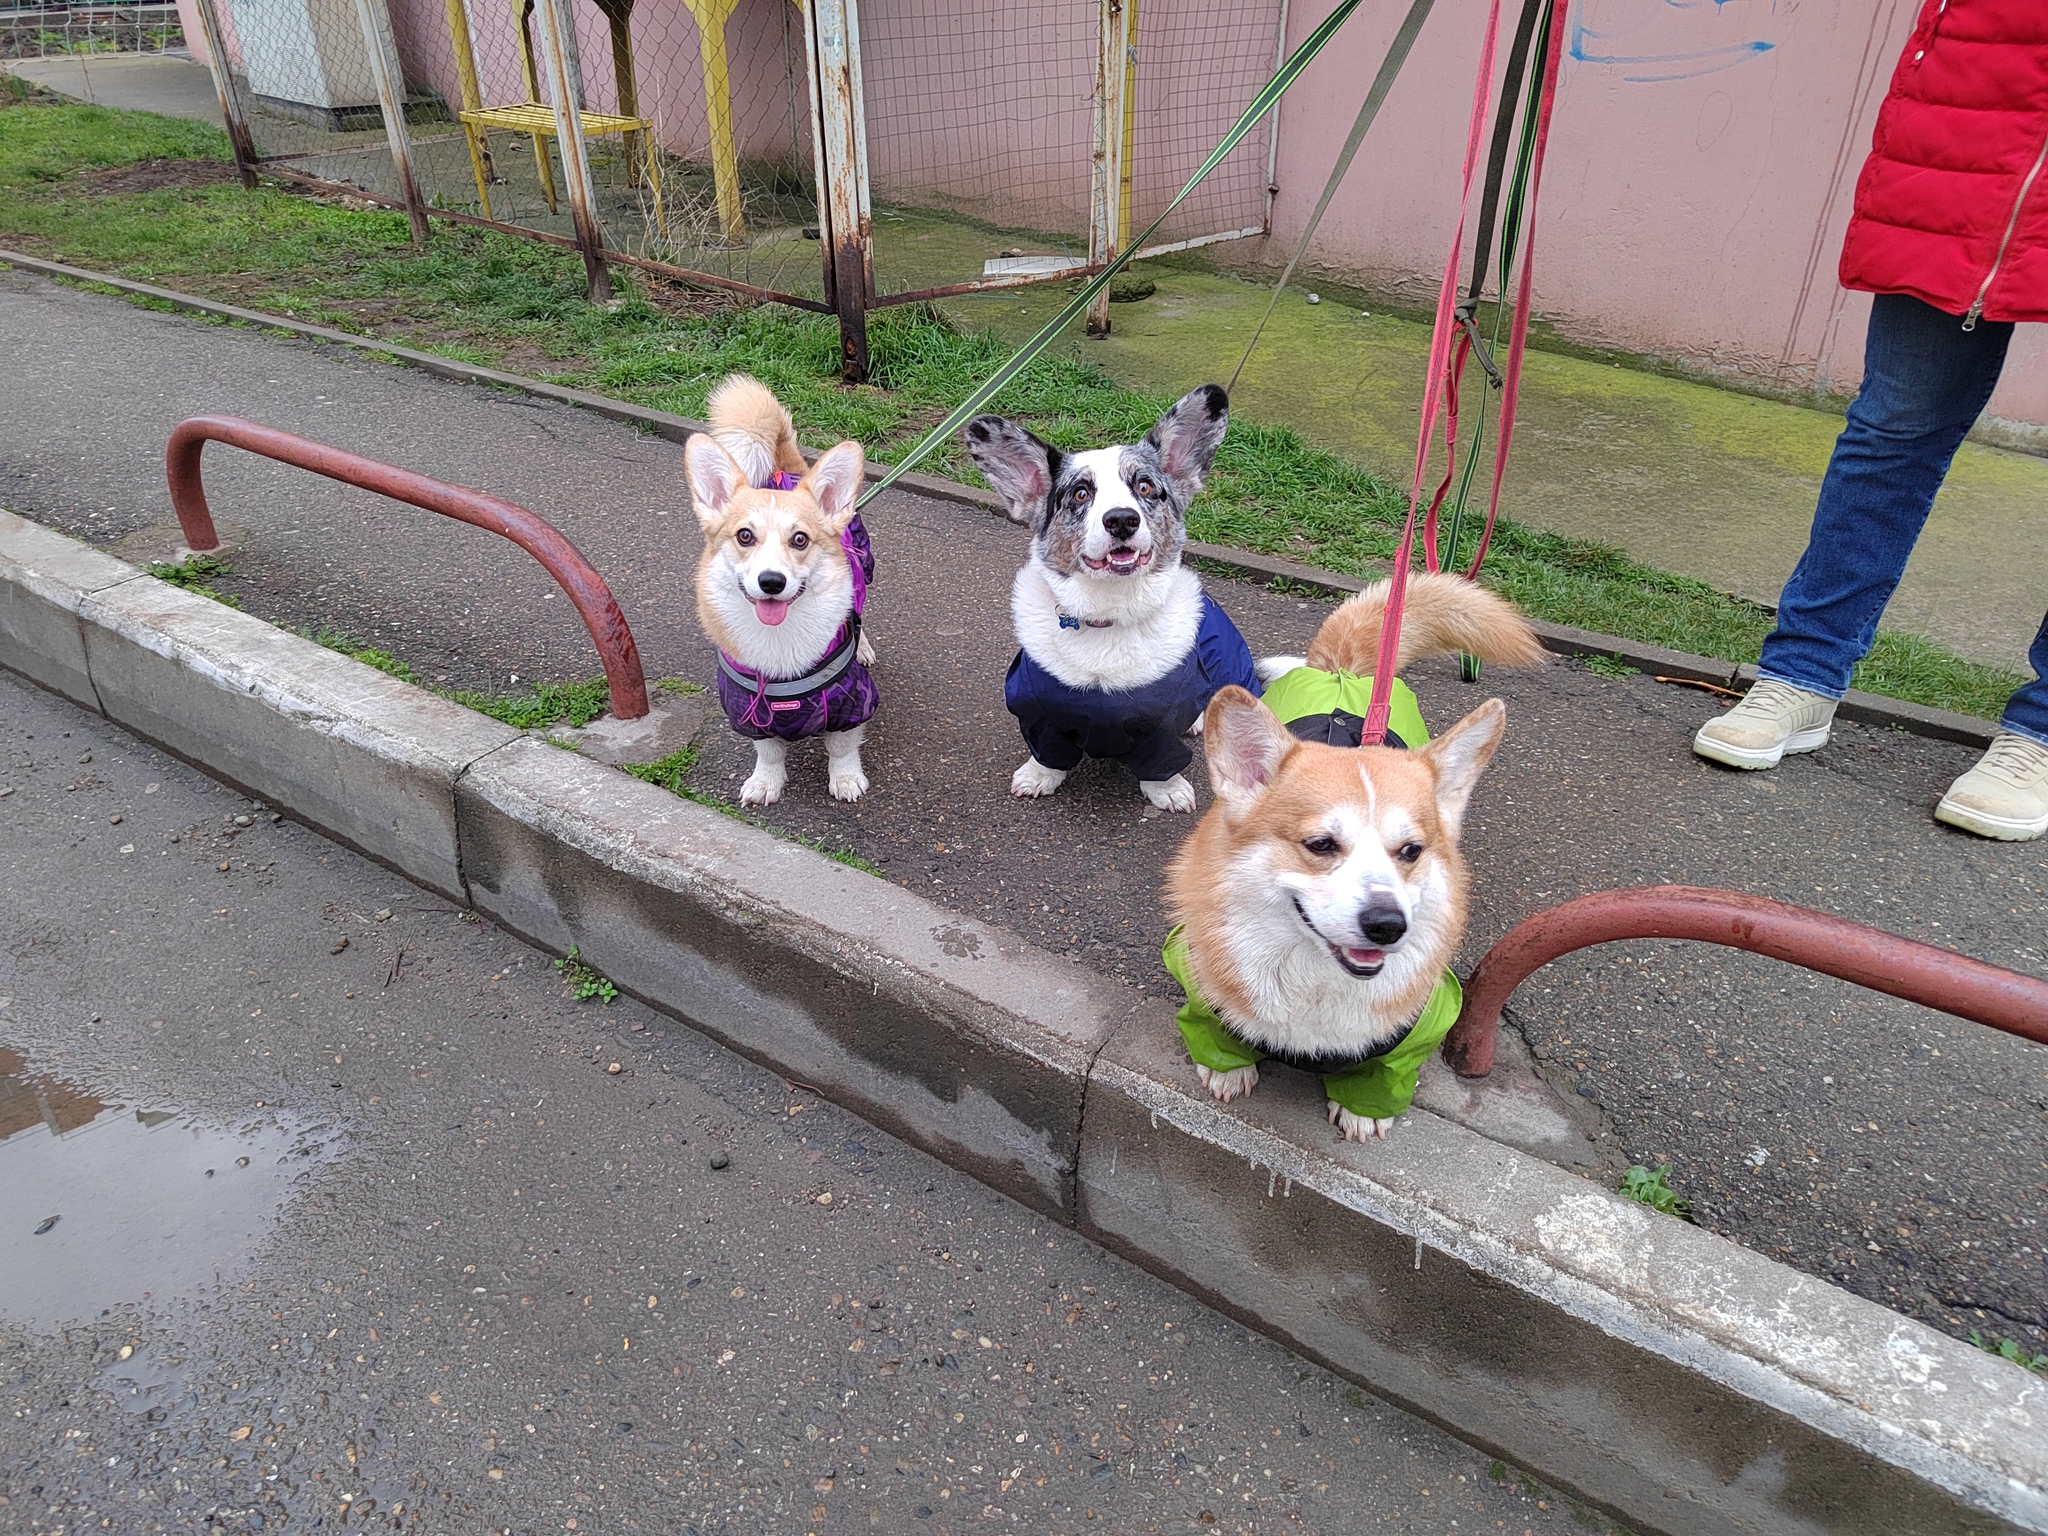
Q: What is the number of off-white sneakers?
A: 2